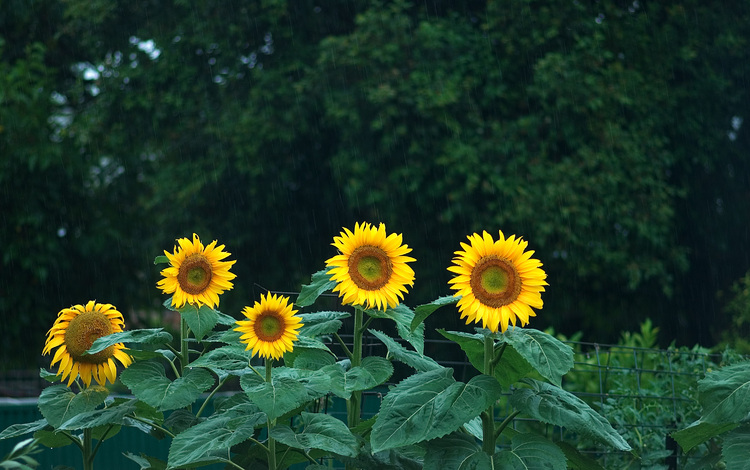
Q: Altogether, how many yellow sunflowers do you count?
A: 5